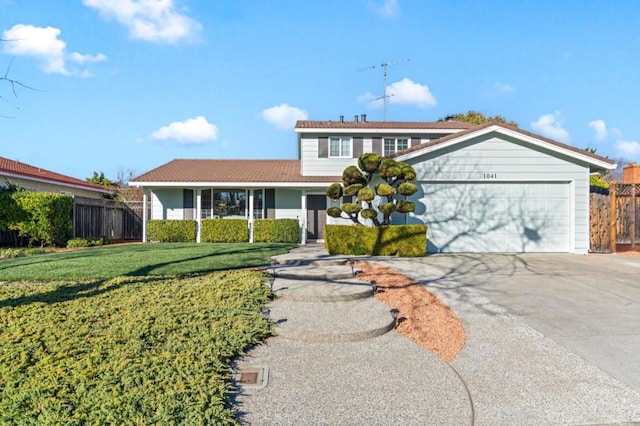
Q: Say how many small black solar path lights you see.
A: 6